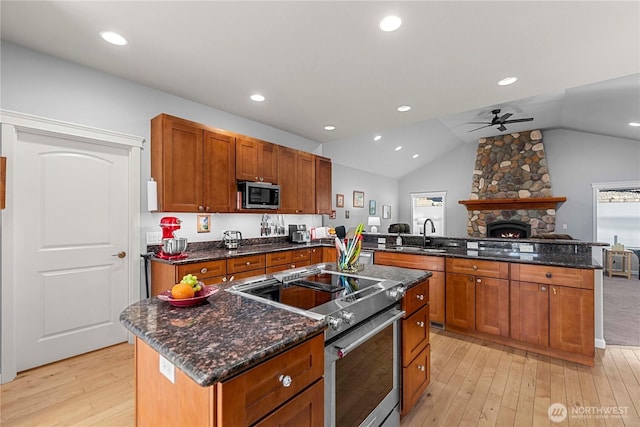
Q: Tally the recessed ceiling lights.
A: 10